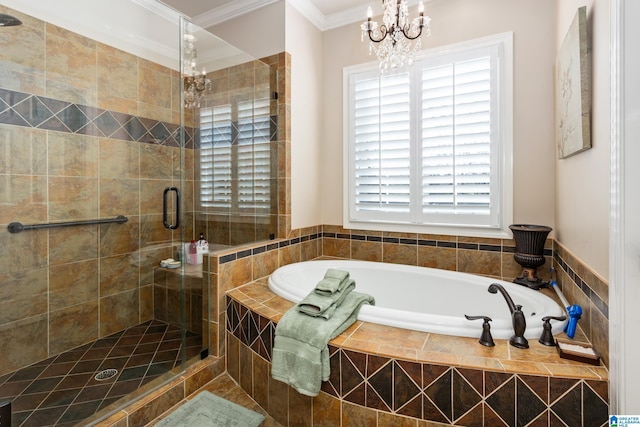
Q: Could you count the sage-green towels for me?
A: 3